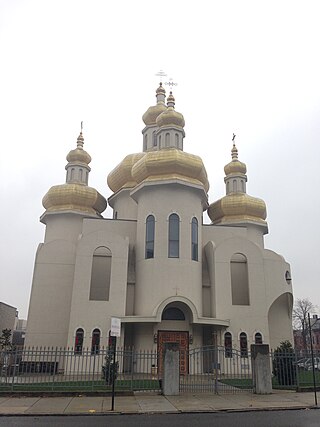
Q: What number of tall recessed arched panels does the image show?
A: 2